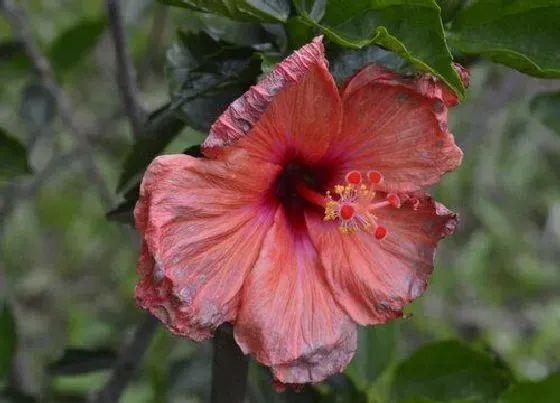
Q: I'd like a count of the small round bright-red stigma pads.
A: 5